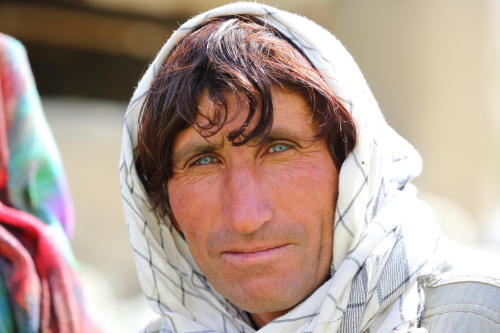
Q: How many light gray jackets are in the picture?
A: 1